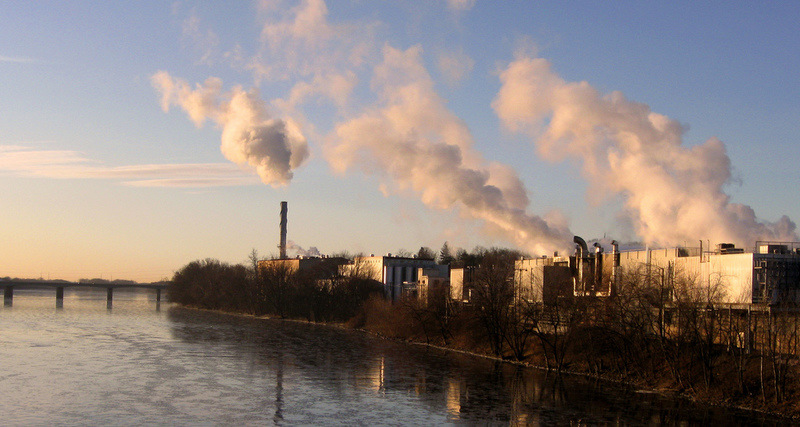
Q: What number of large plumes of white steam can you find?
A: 3